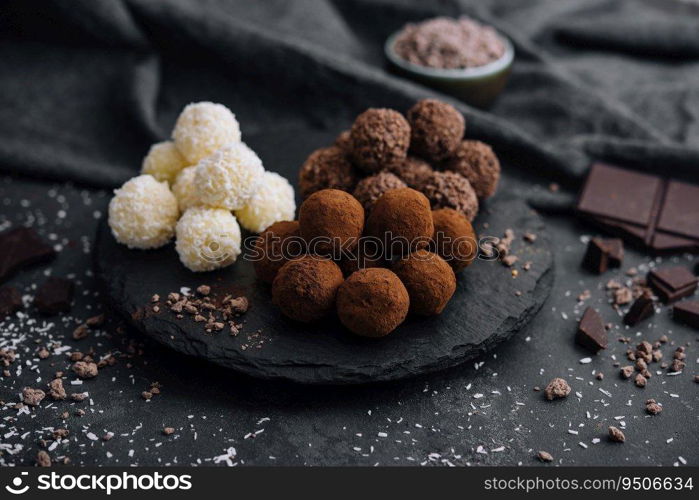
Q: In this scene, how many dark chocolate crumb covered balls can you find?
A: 8